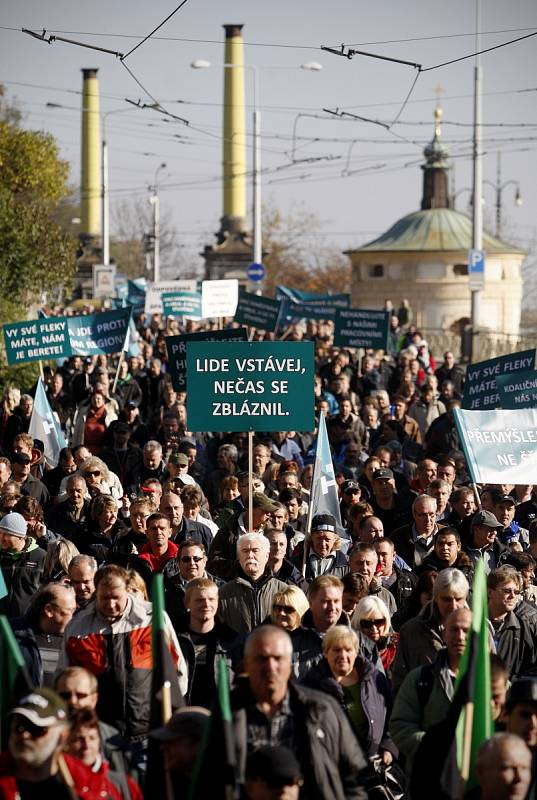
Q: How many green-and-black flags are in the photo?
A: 4